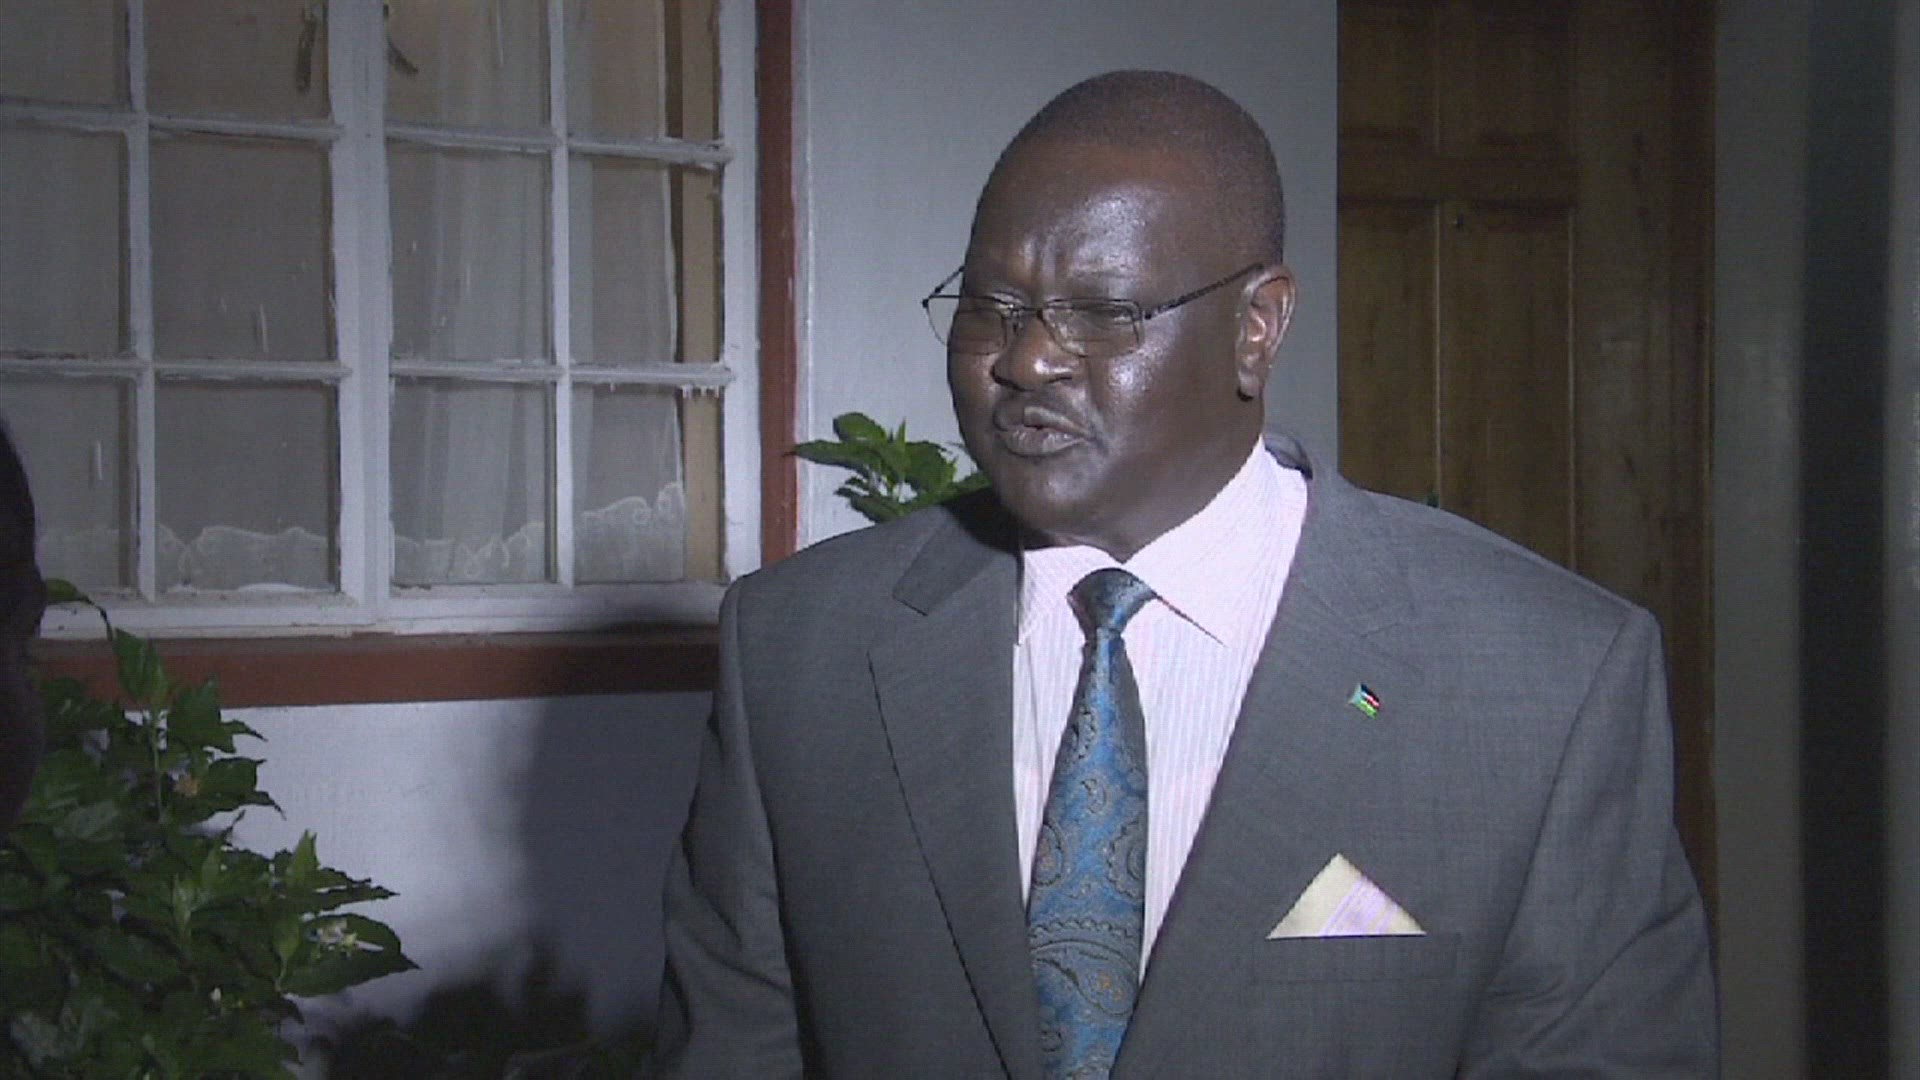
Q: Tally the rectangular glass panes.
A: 12